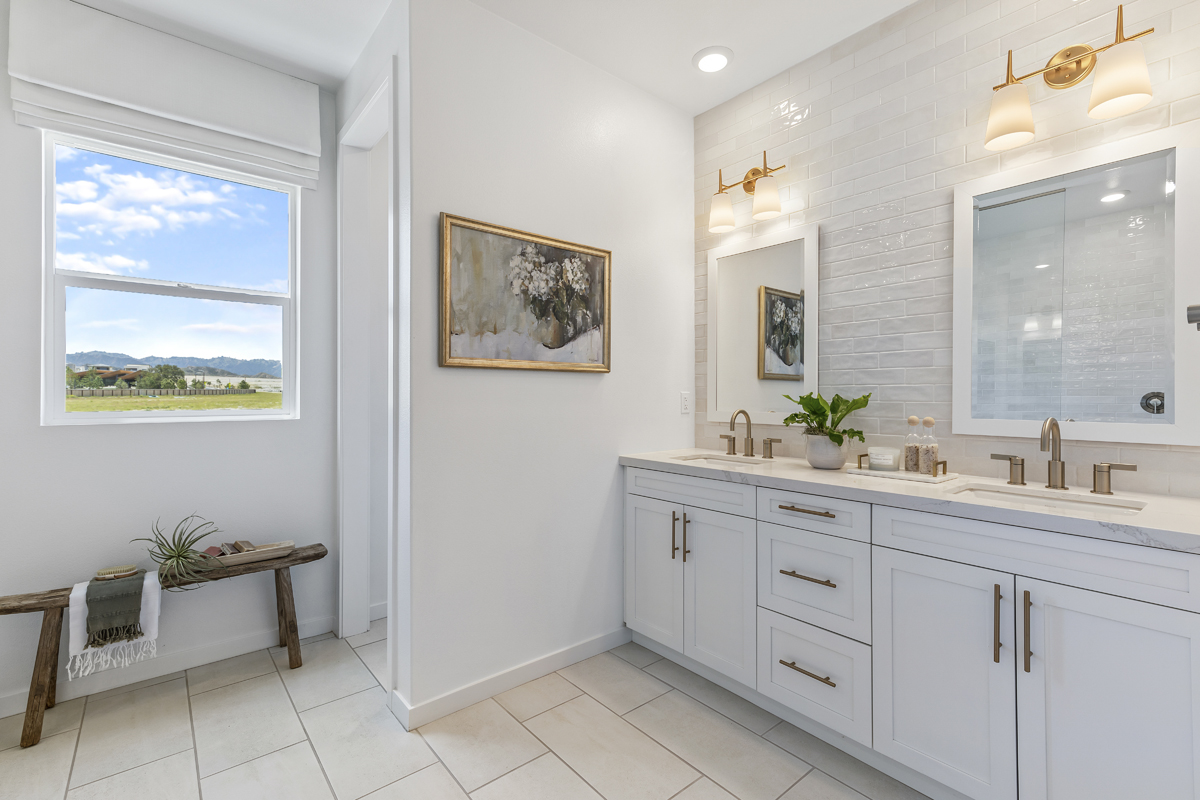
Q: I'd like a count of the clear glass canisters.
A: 2